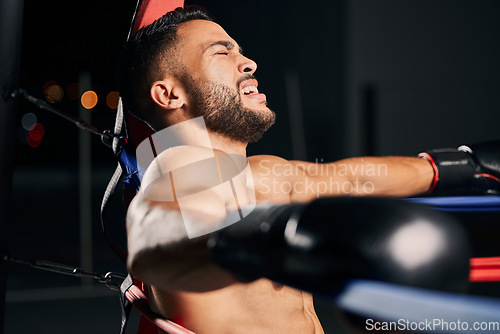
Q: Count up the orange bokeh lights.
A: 3